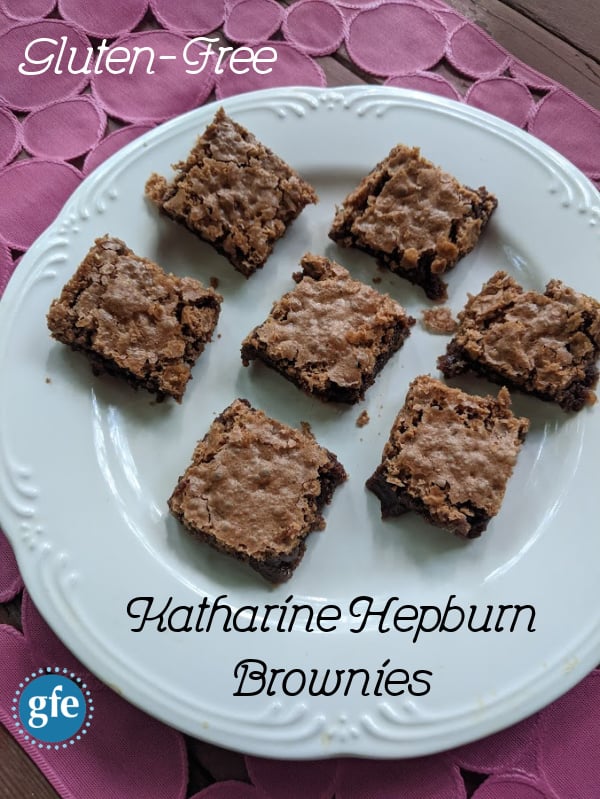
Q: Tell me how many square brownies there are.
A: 7